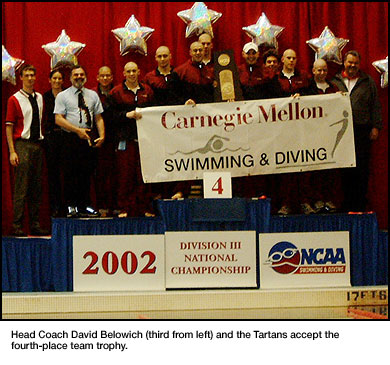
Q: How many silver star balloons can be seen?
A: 7